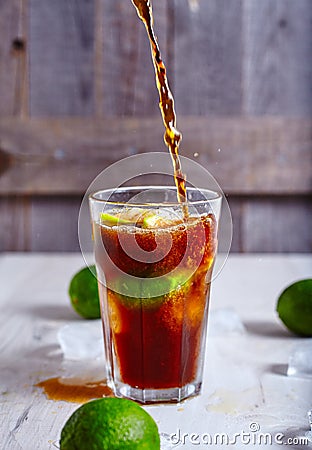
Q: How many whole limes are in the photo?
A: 3